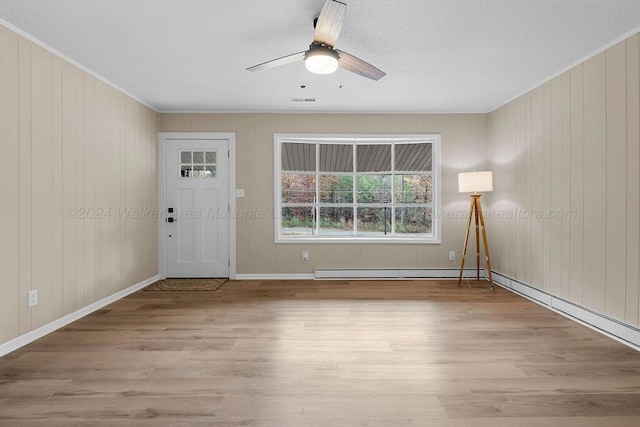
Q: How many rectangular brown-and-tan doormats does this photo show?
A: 1